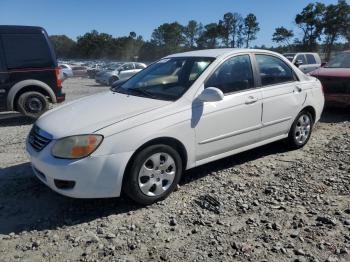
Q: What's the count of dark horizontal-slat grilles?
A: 1